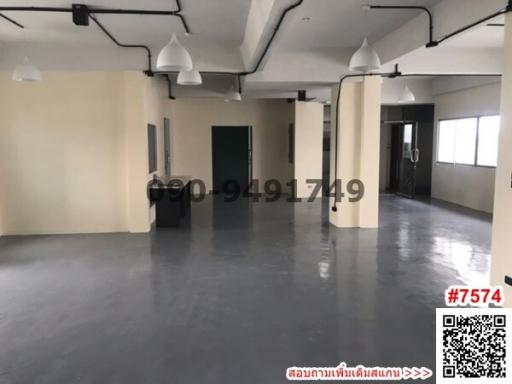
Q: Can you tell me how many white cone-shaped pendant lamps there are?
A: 6